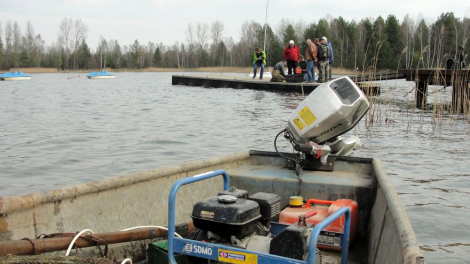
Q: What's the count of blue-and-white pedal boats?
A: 2